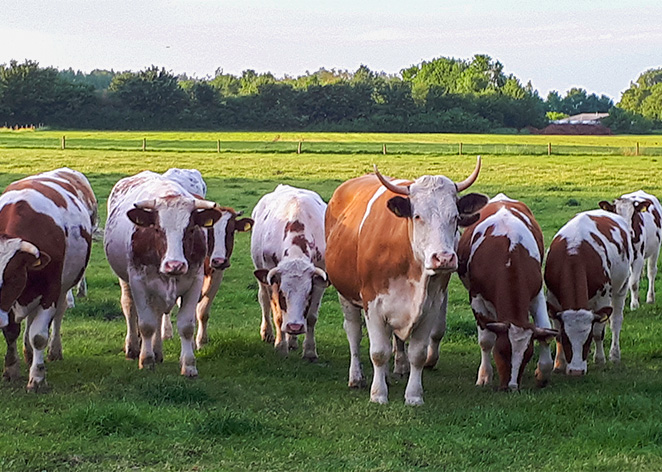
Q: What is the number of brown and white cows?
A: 8